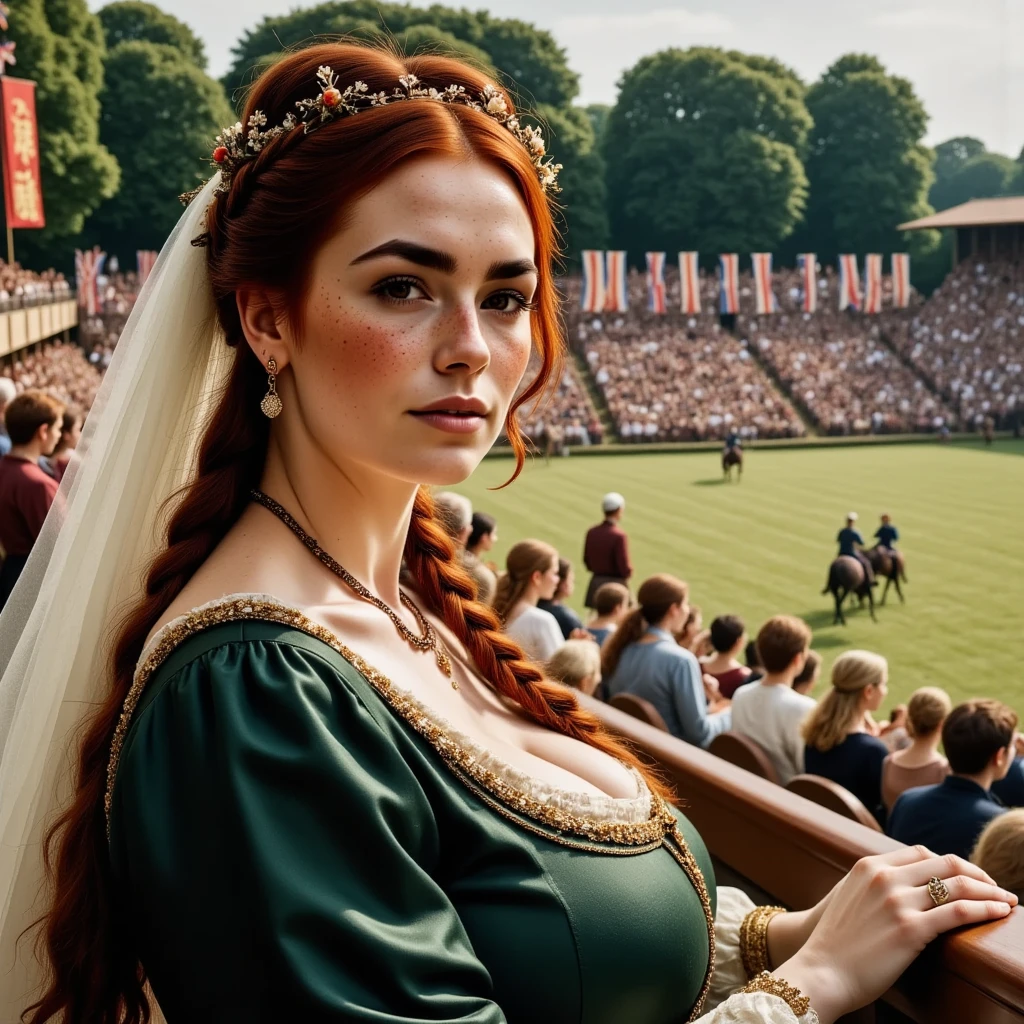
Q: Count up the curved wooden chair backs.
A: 3